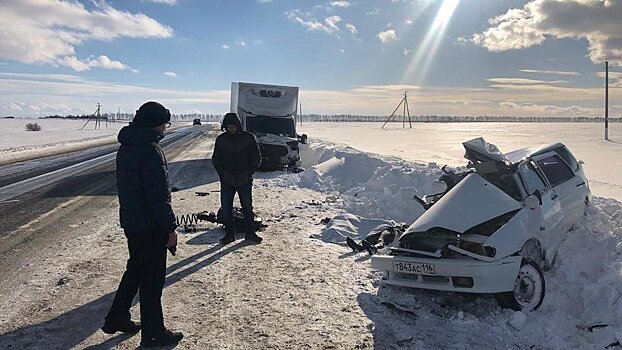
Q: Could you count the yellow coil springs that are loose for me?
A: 0